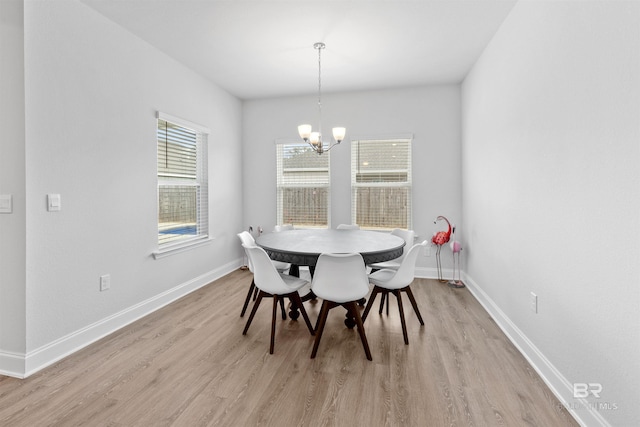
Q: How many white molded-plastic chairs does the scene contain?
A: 7